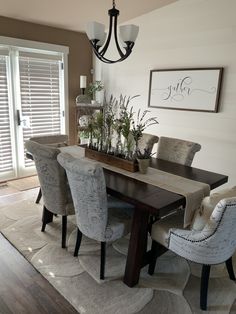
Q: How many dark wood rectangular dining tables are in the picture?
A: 1